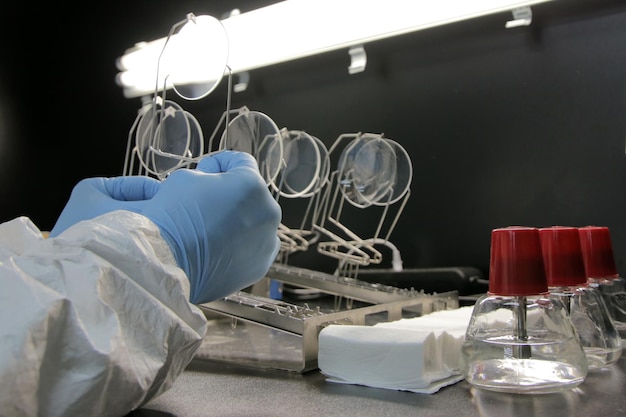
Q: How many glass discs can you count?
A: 8